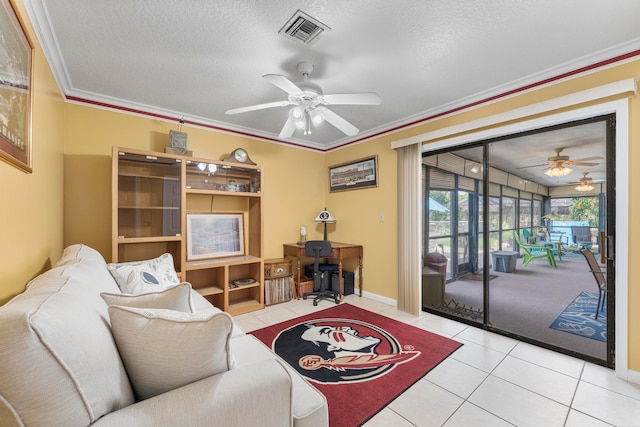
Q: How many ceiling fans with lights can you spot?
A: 3